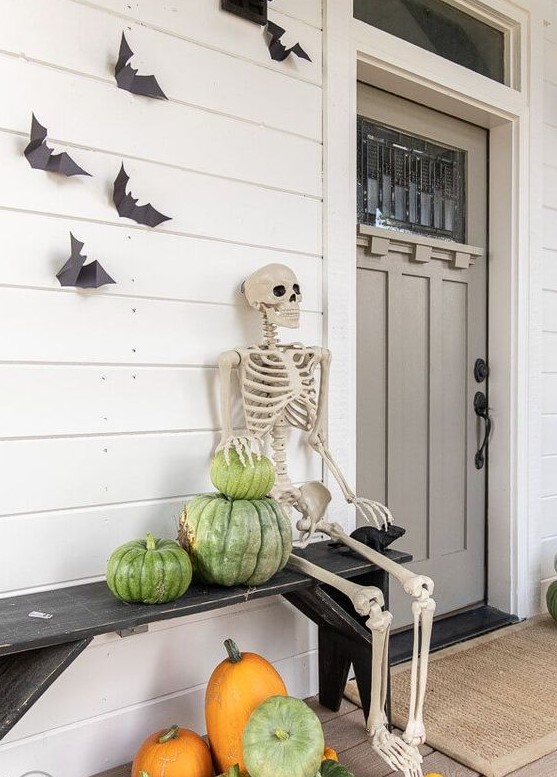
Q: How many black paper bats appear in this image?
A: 5